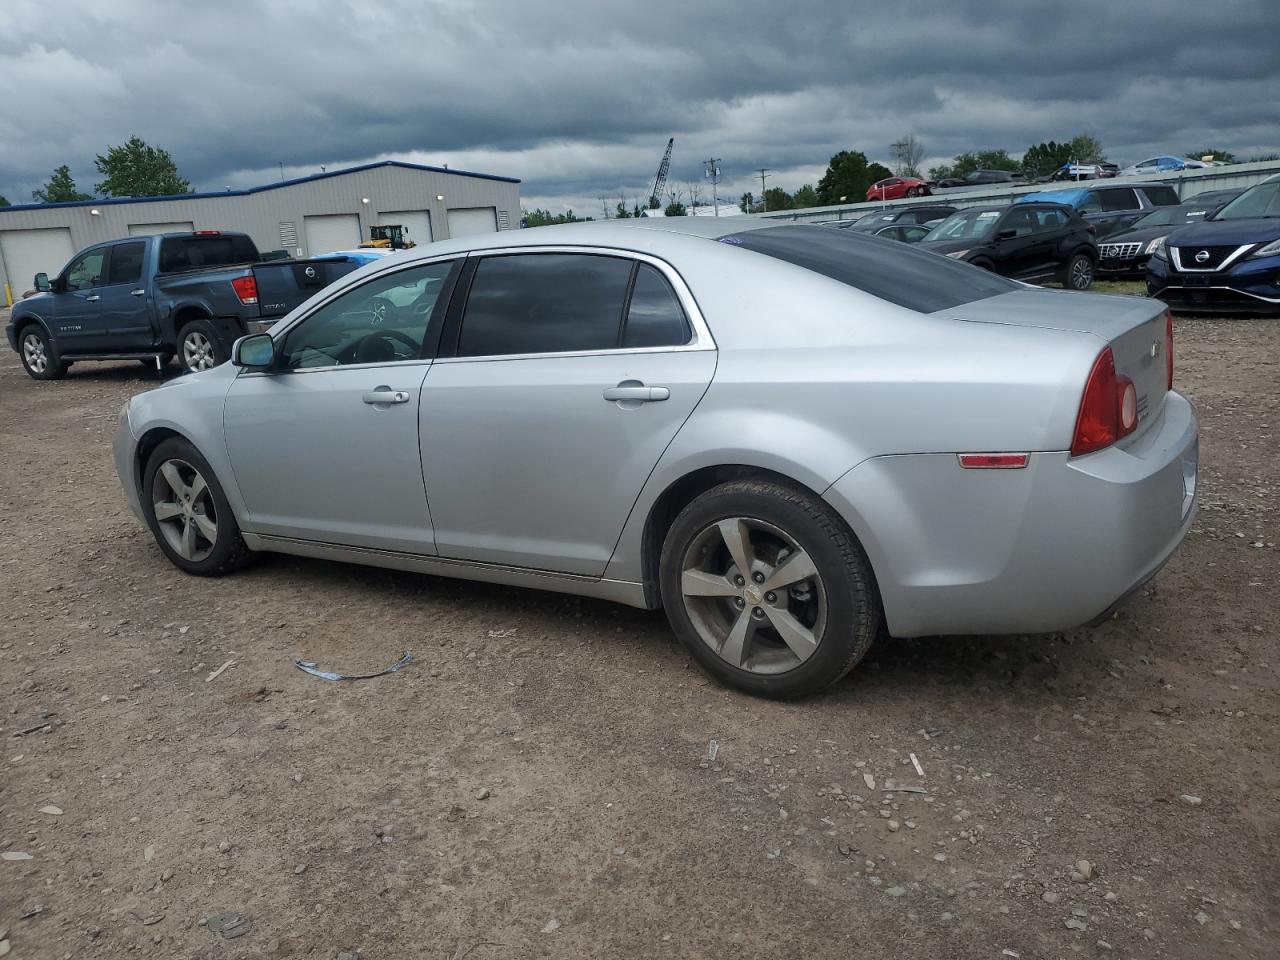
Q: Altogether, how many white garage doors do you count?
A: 5